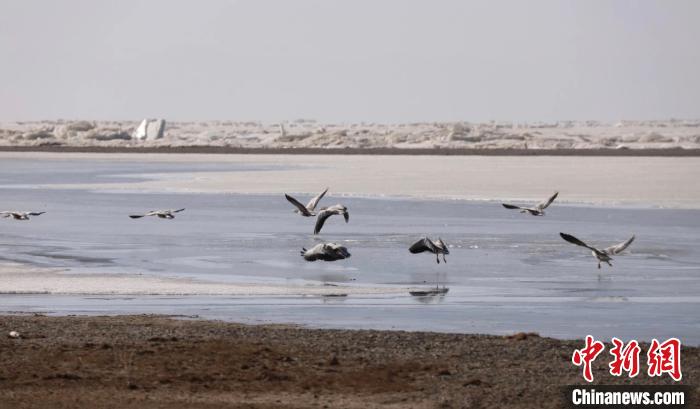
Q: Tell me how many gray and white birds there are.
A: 8